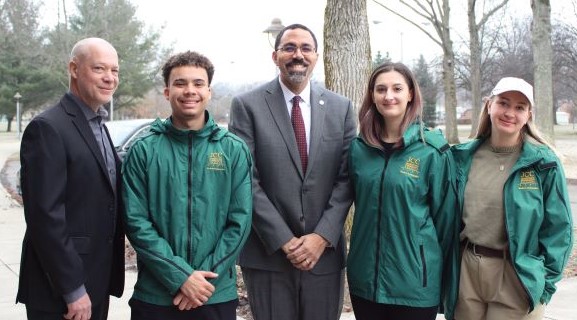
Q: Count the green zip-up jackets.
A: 3